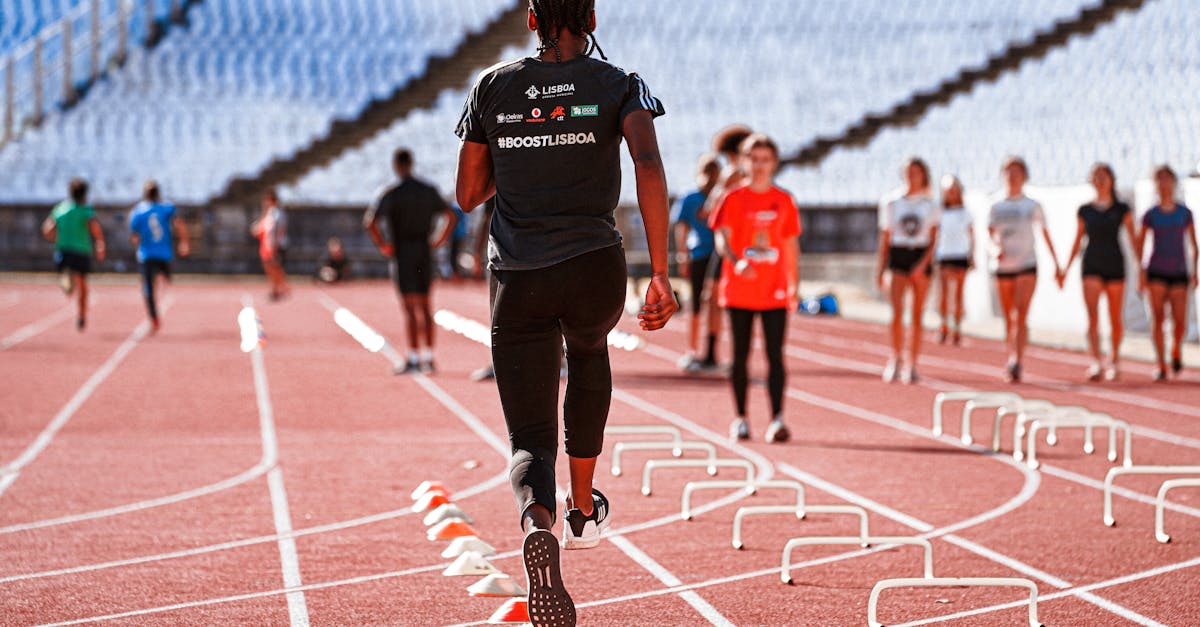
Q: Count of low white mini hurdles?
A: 14